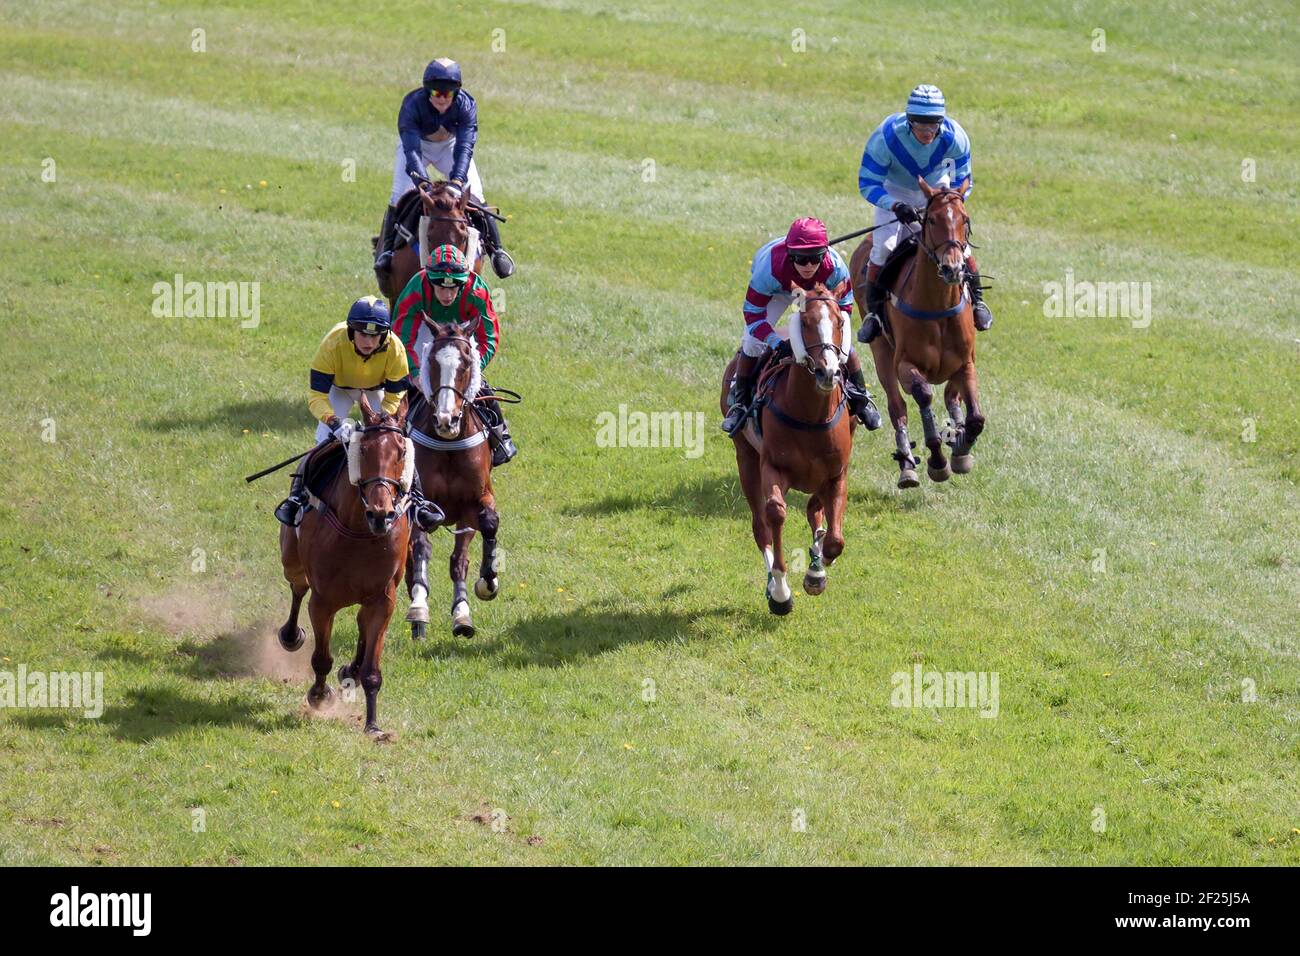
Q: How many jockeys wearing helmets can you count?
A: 5